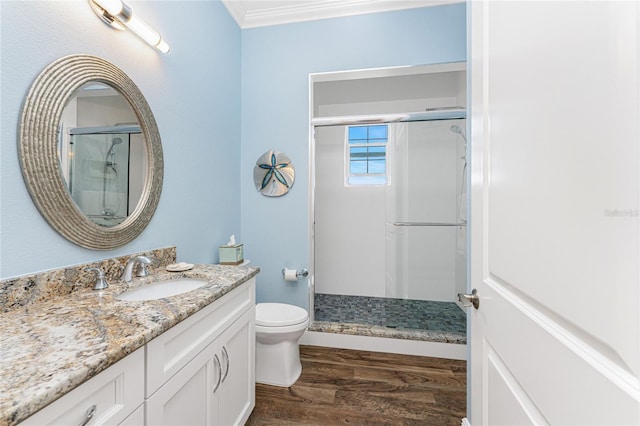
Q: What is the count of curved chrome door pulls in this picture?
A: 2